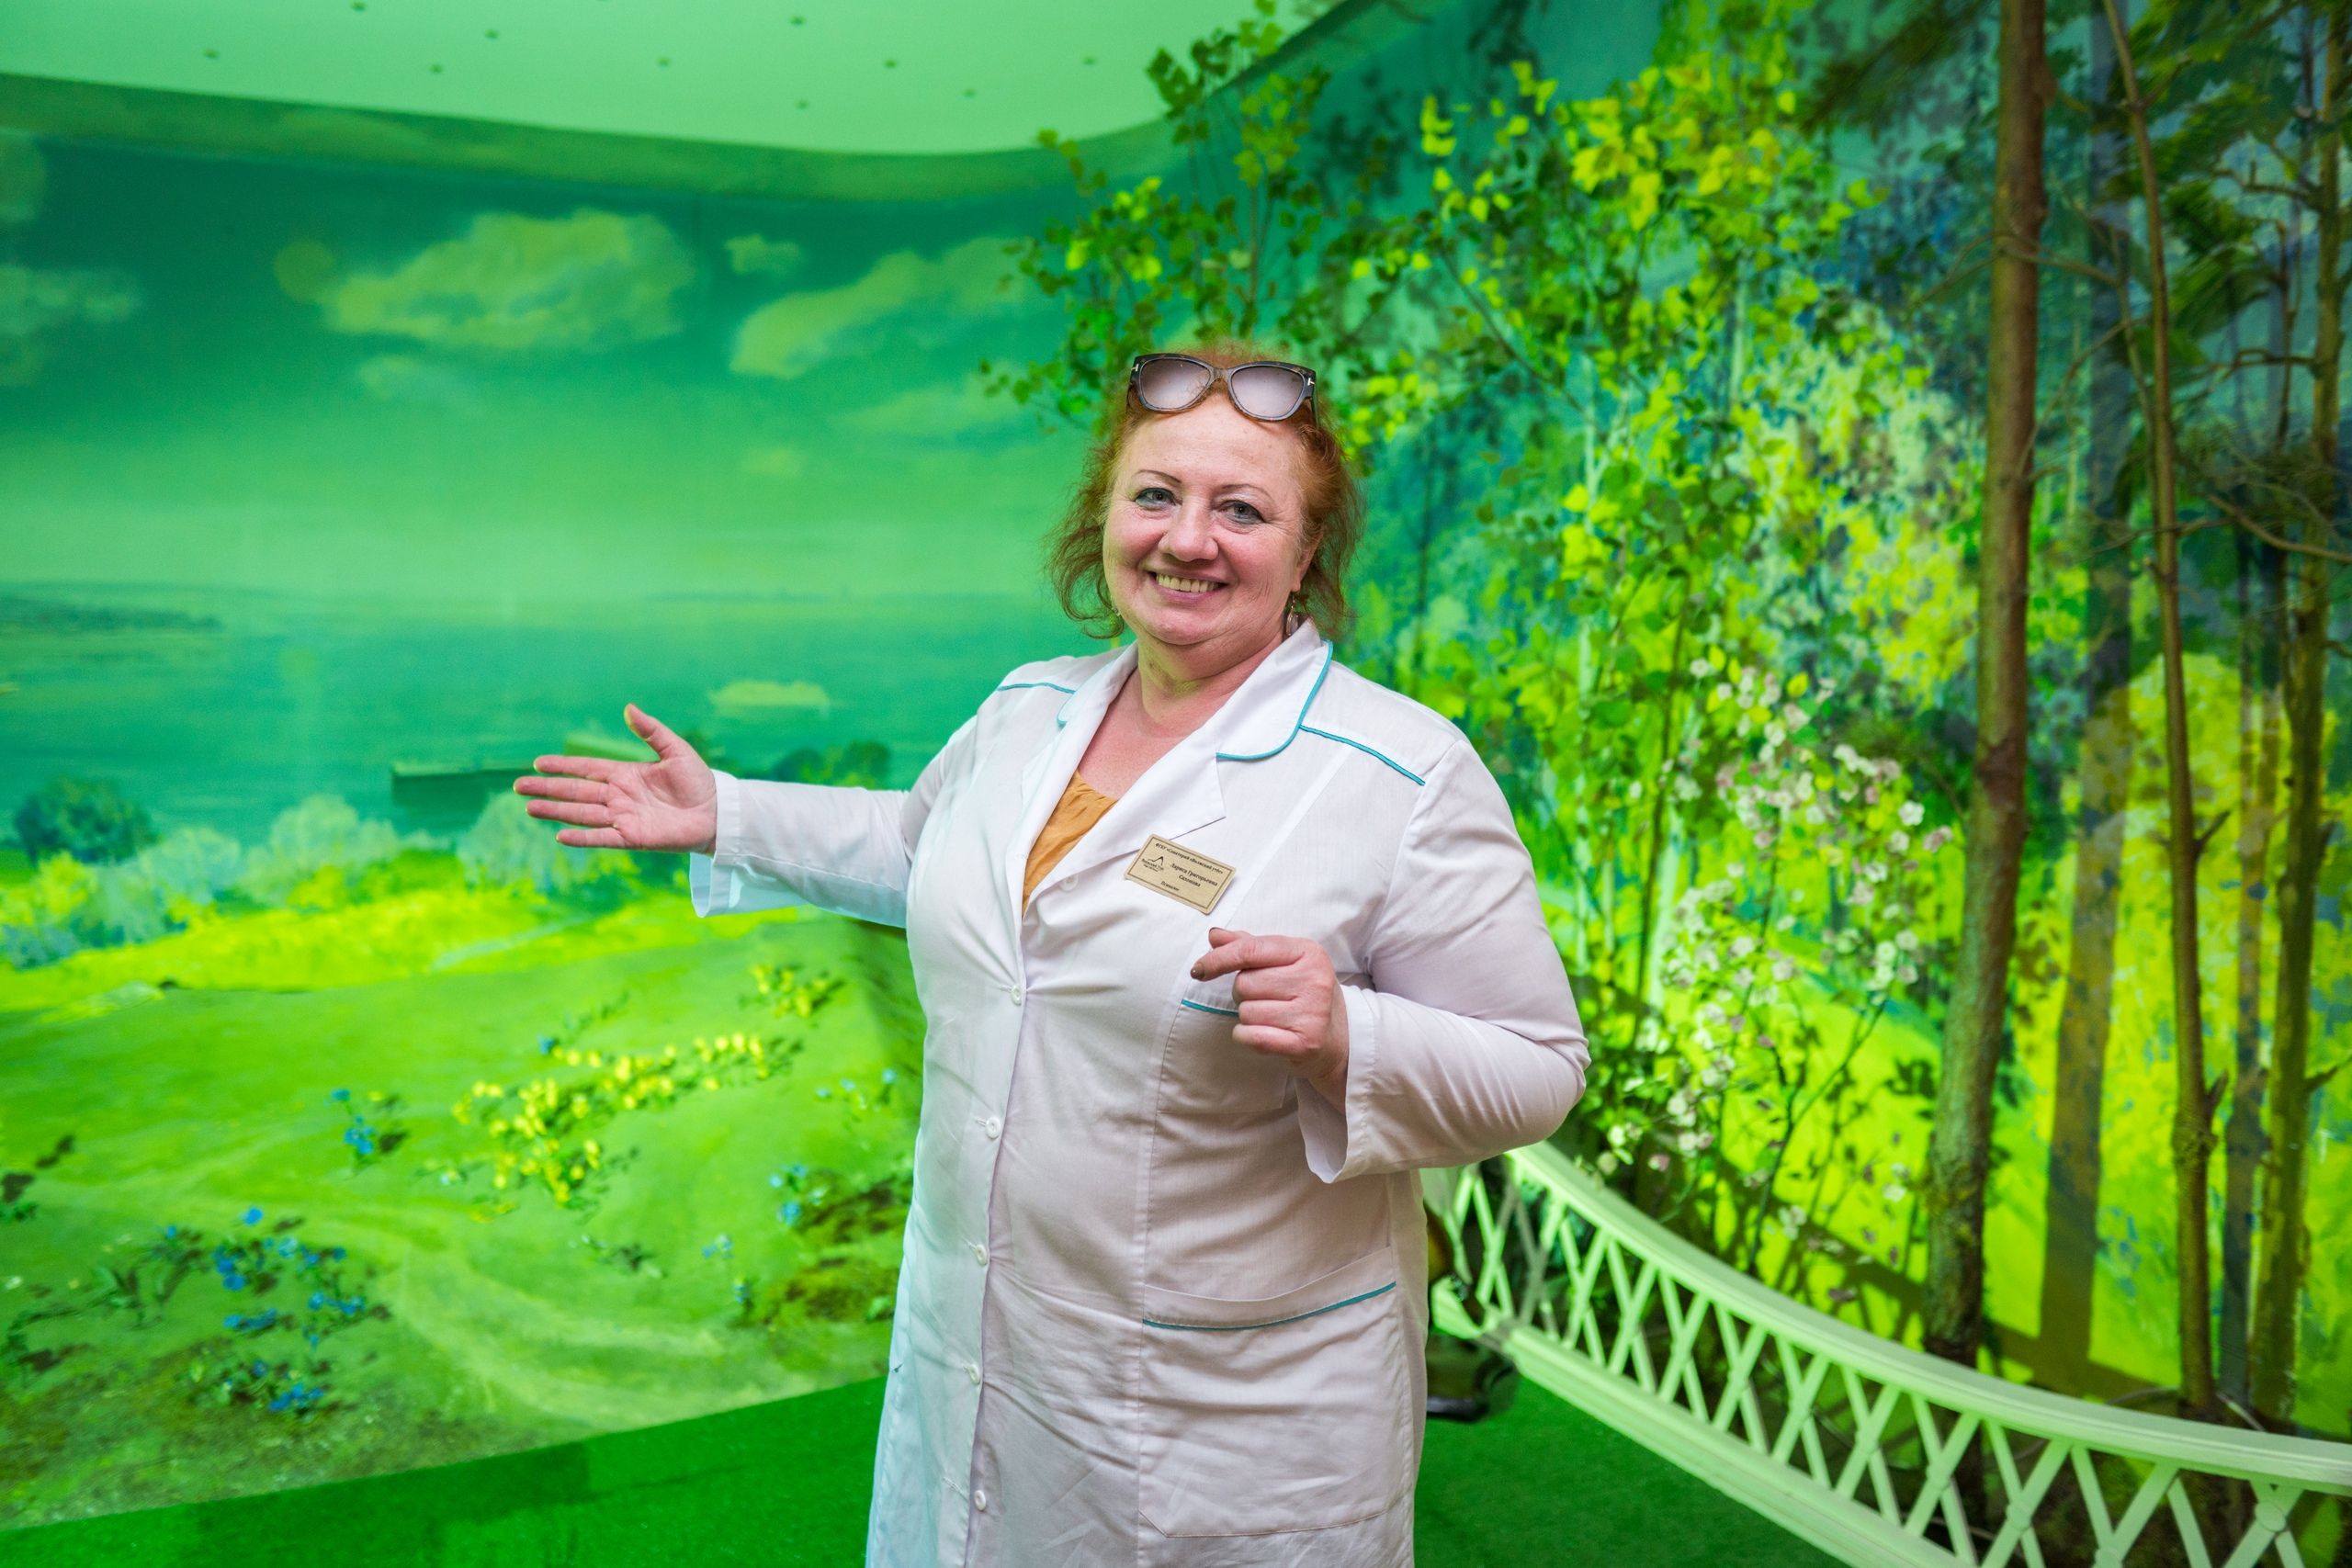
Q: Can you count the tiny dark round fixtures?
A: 10